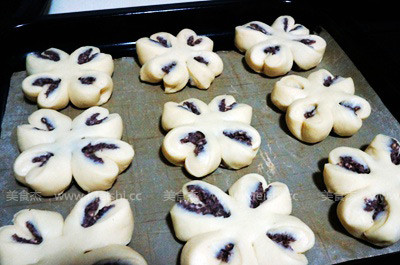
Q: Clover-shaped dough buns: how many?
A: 9